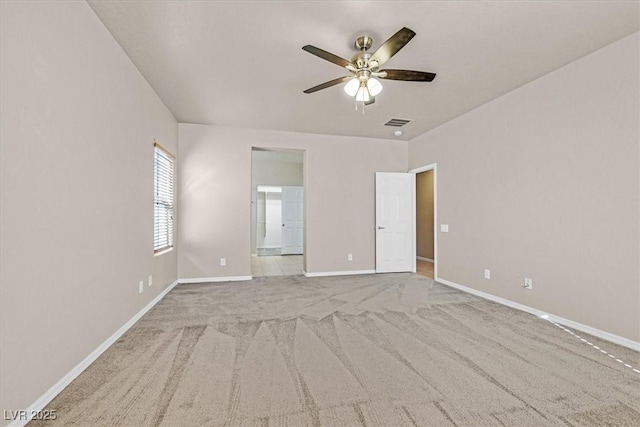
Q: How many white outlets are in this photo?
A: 6